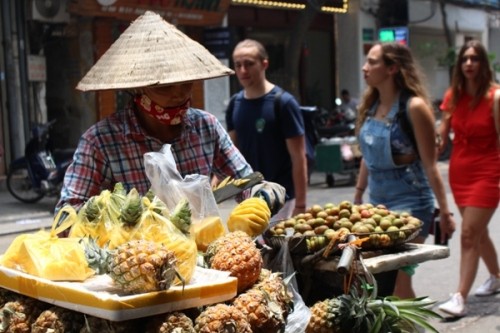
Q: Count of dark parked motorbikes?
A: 1